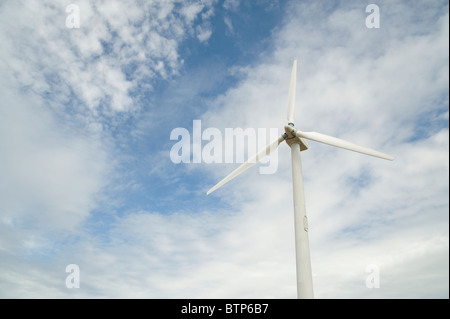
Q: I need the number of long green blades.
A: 0